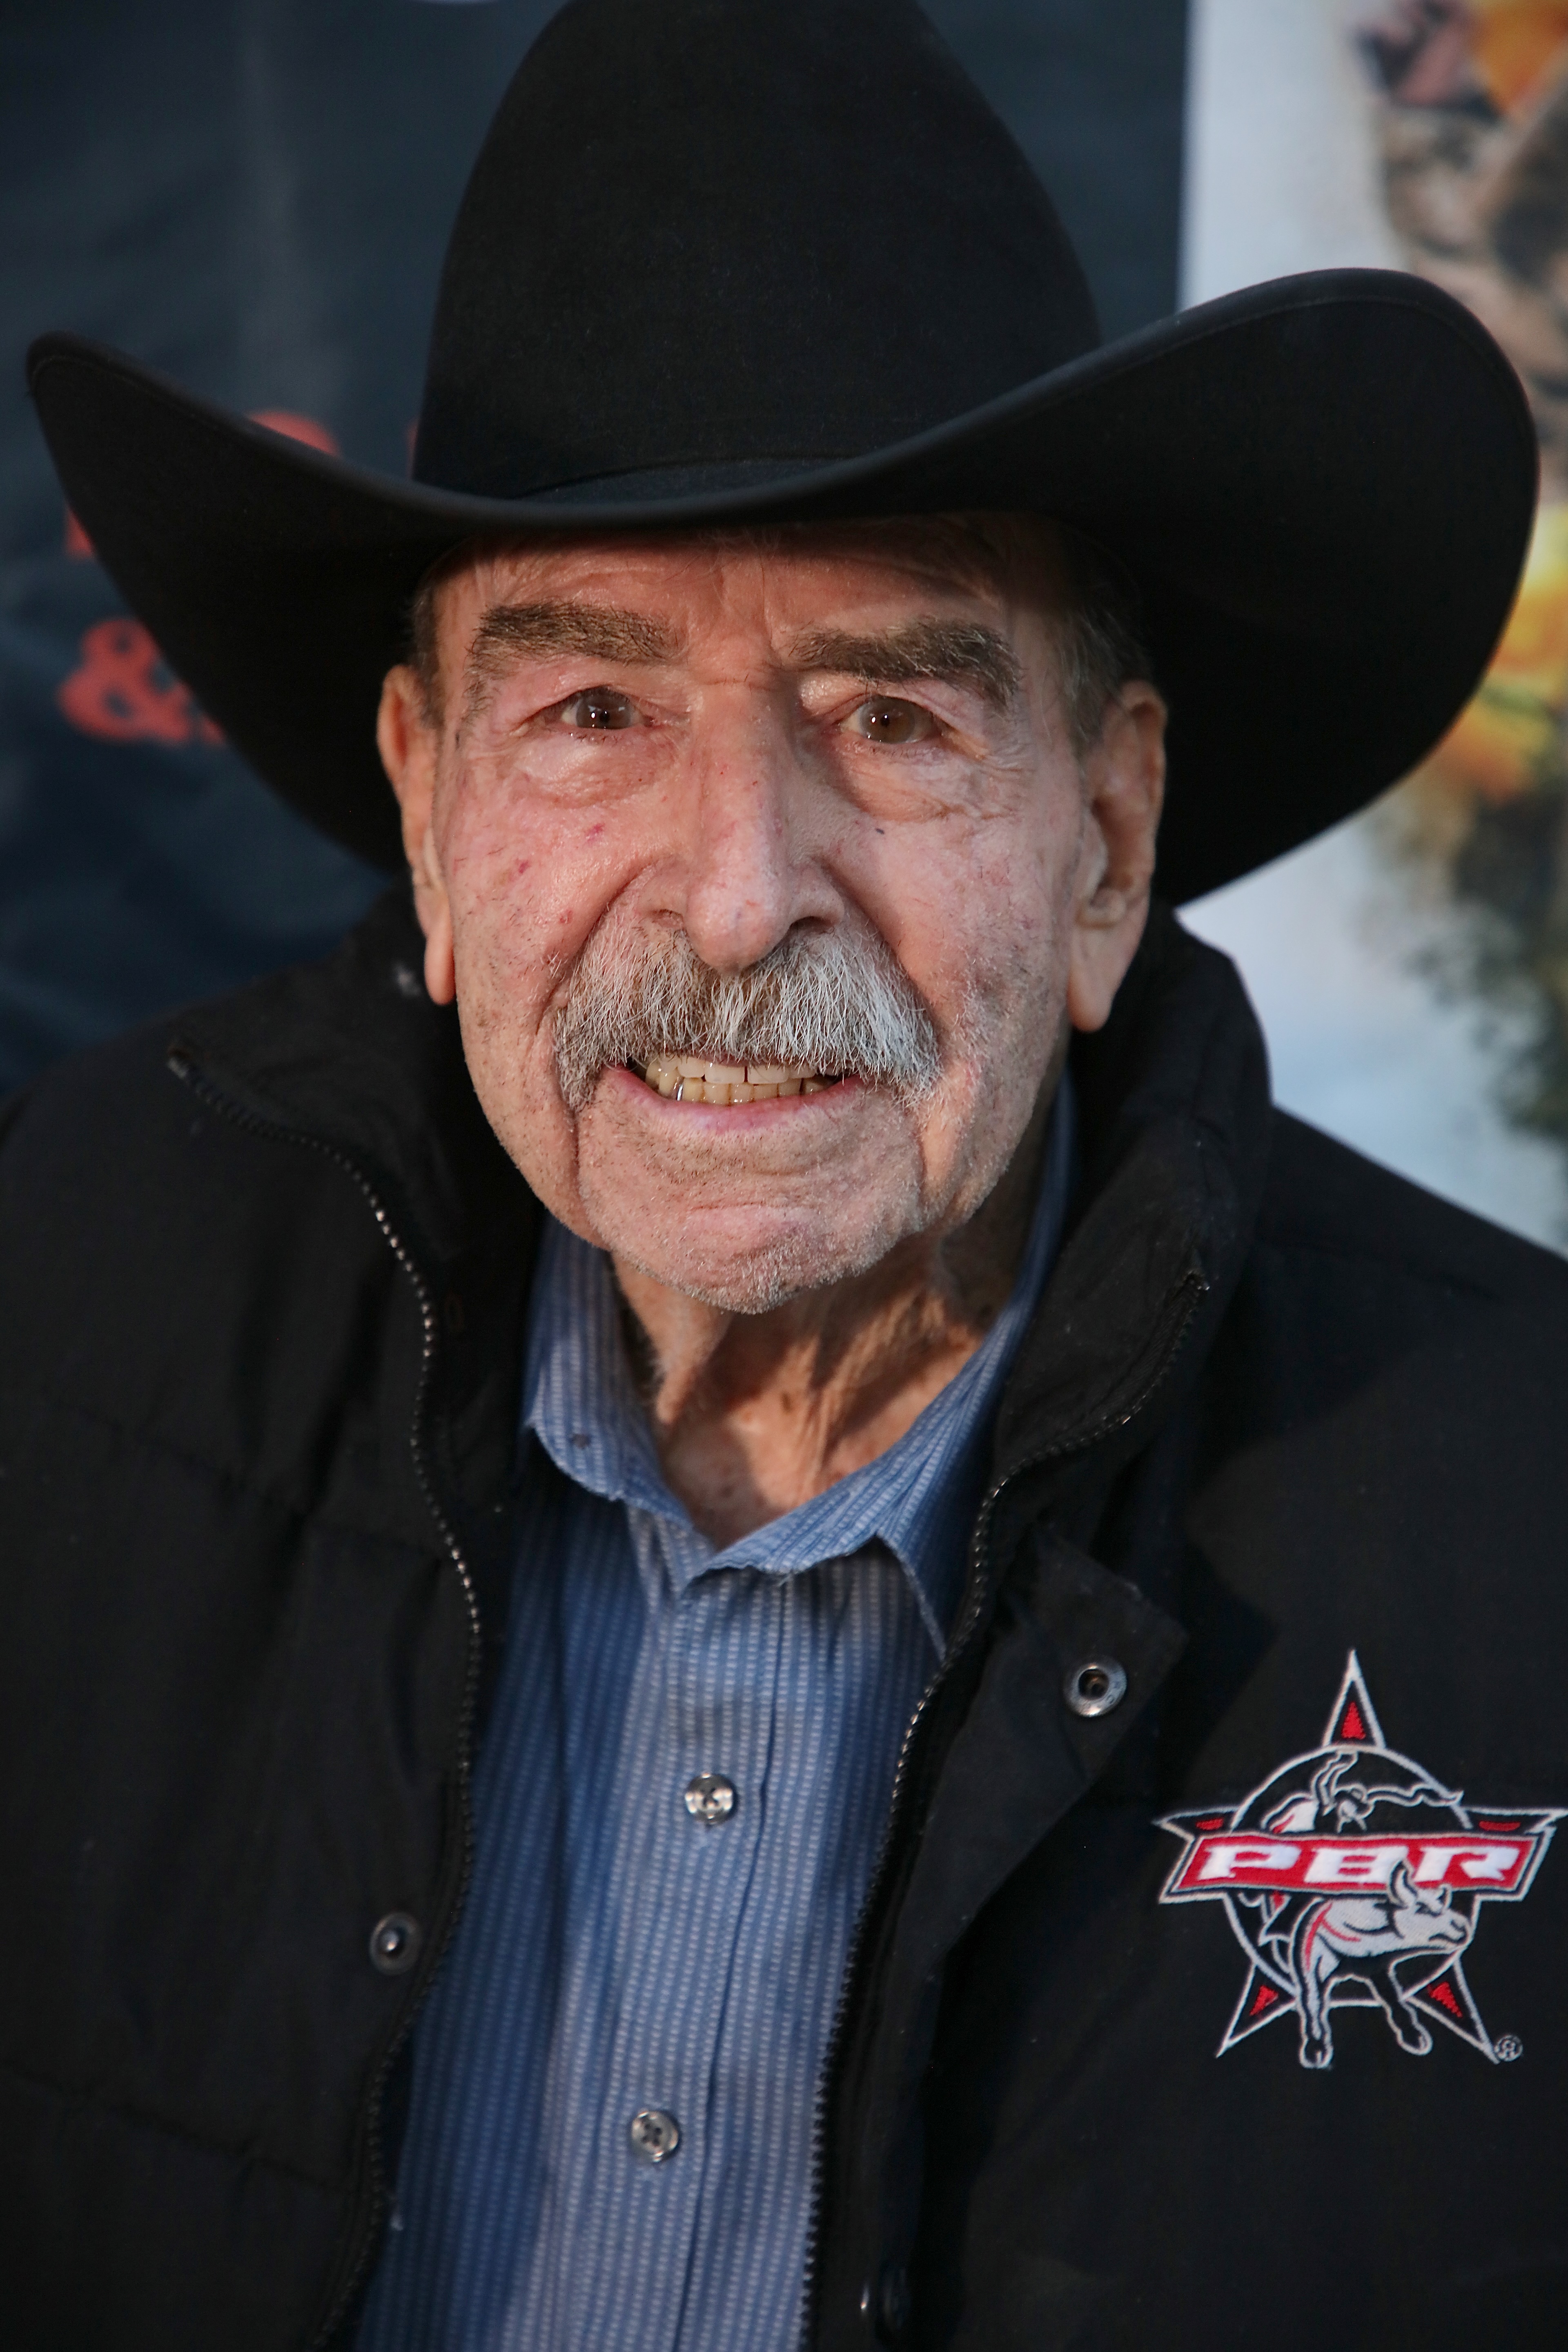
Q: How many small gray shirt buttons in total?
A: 2